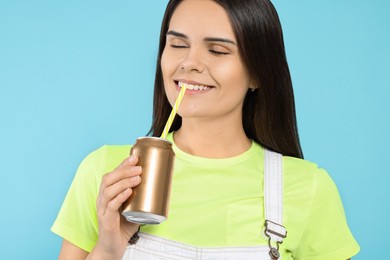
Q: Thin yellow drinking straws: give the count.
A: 1